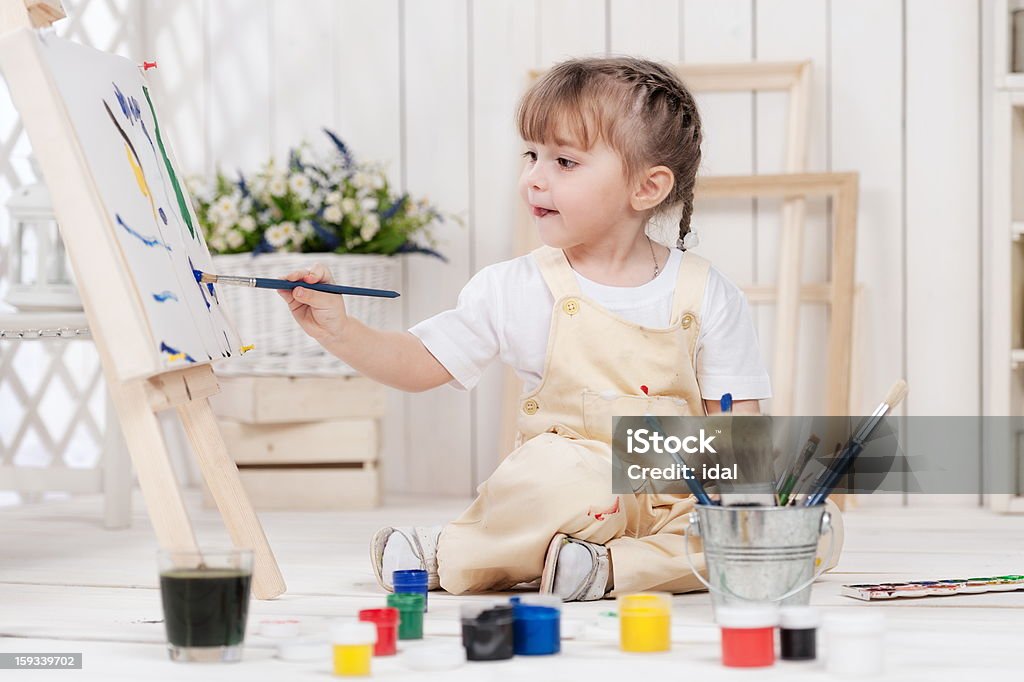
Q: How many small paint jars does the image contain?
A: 10